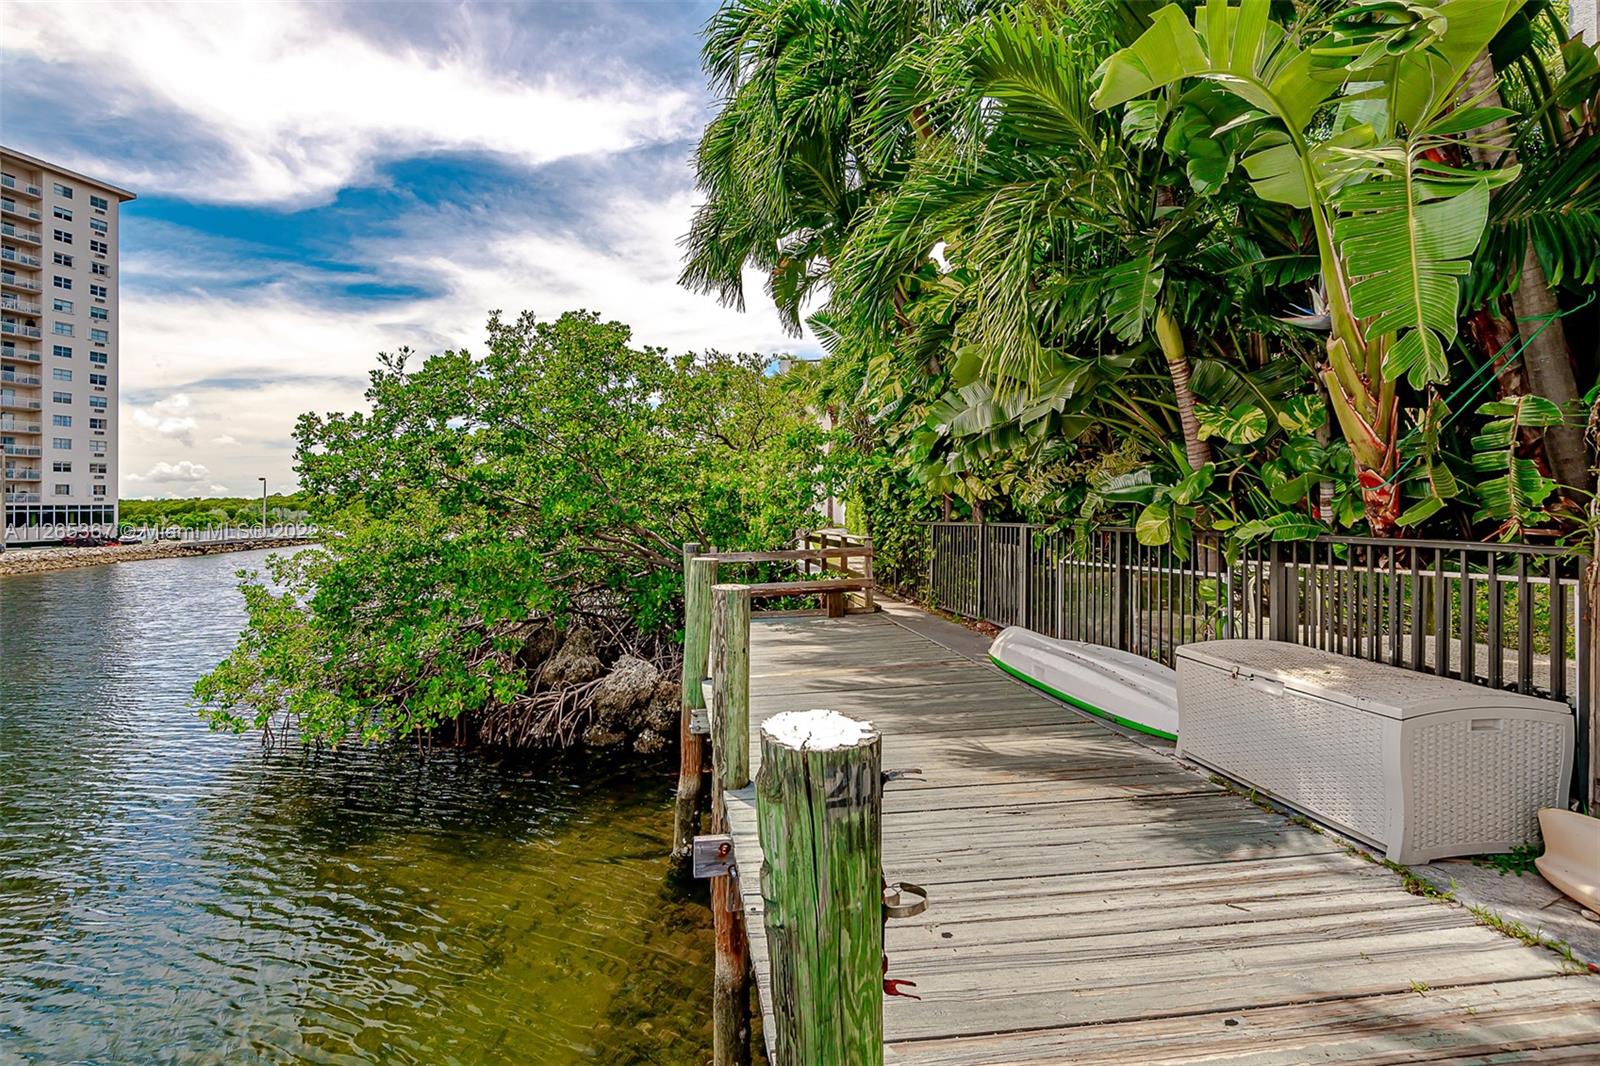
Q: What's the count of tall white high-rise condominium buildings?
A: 1